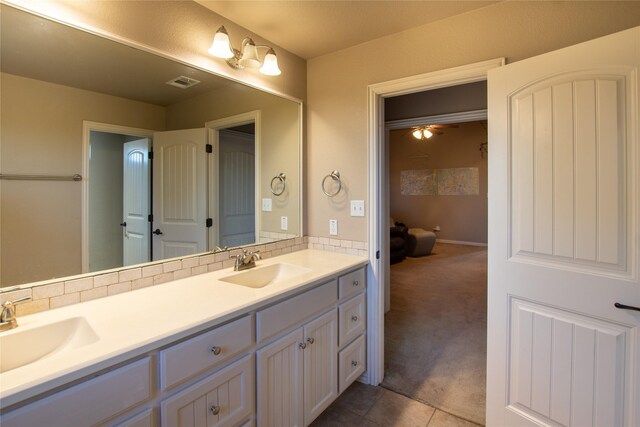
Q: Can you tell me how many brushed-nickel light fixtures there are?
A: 1